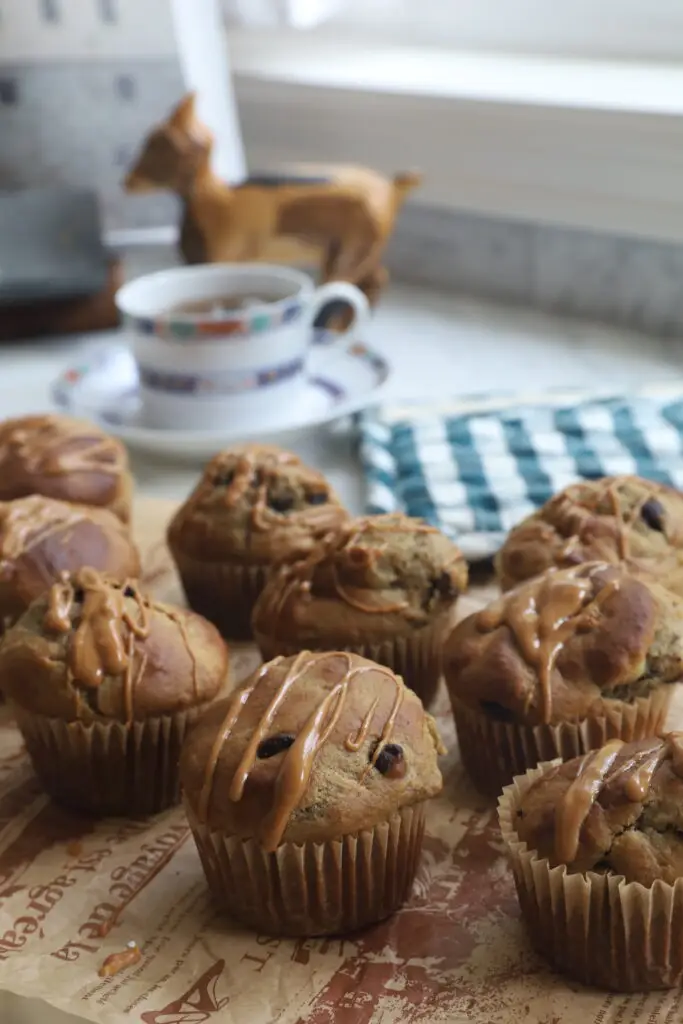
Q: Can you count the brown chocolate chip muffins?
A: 9